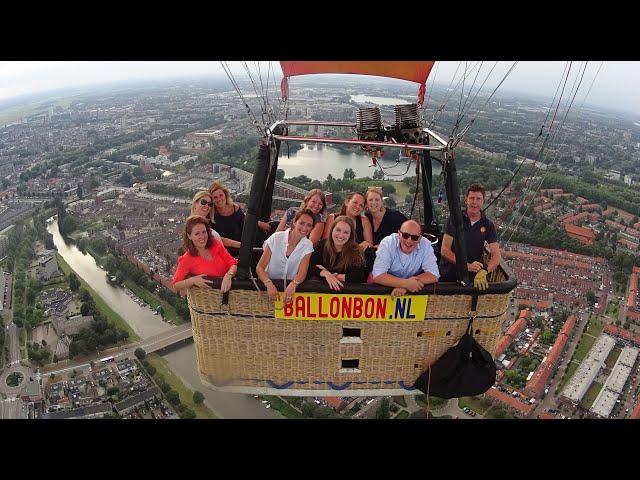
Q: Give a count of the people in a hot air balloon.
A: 10